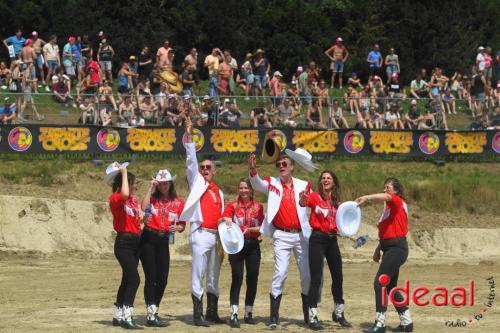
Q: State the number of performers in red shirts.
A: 7